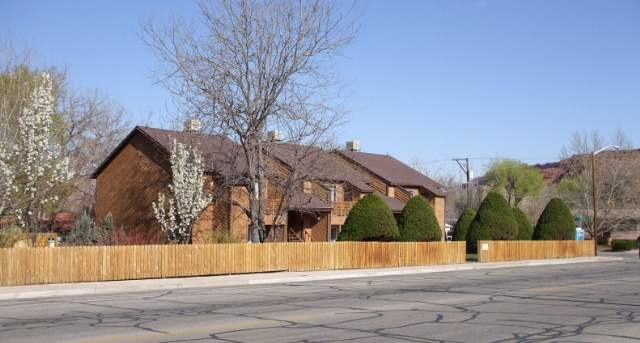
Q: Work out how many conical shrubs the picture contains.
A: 6